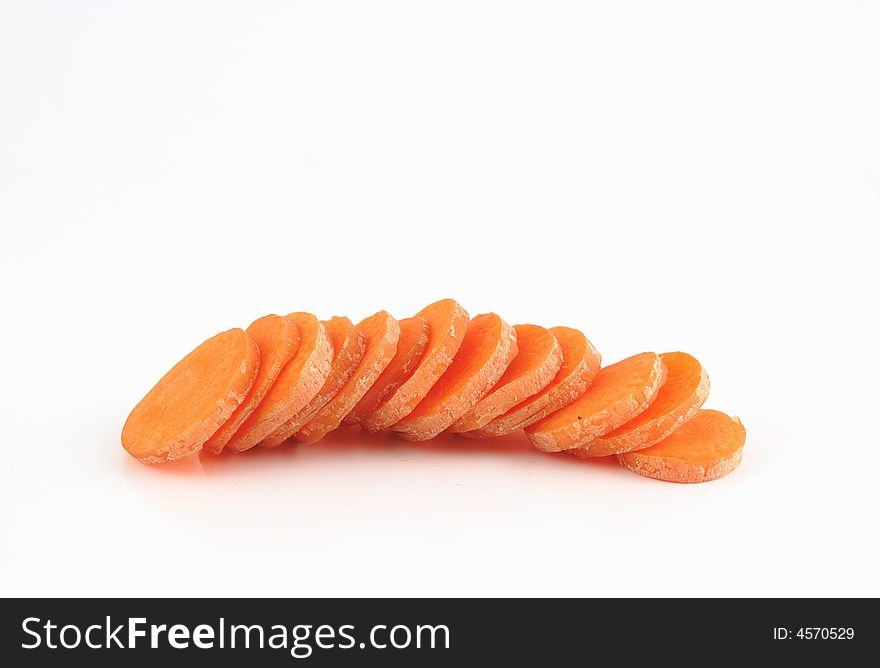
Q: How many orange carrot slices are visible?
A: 13